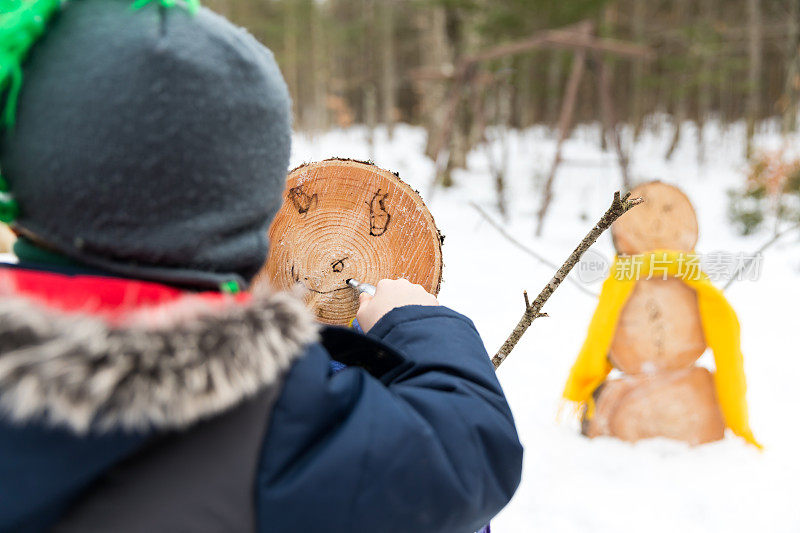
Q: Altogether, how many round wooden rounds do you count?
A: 4